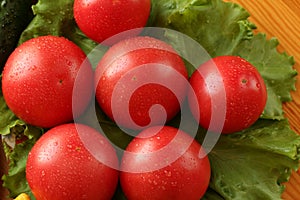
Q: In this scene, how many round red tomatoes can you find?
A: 6